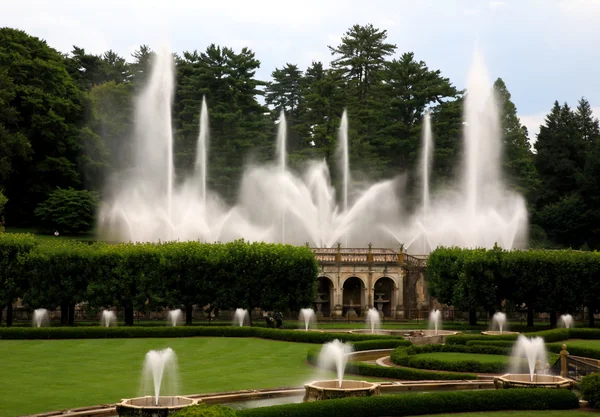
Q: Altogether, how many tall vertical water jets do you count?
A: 6